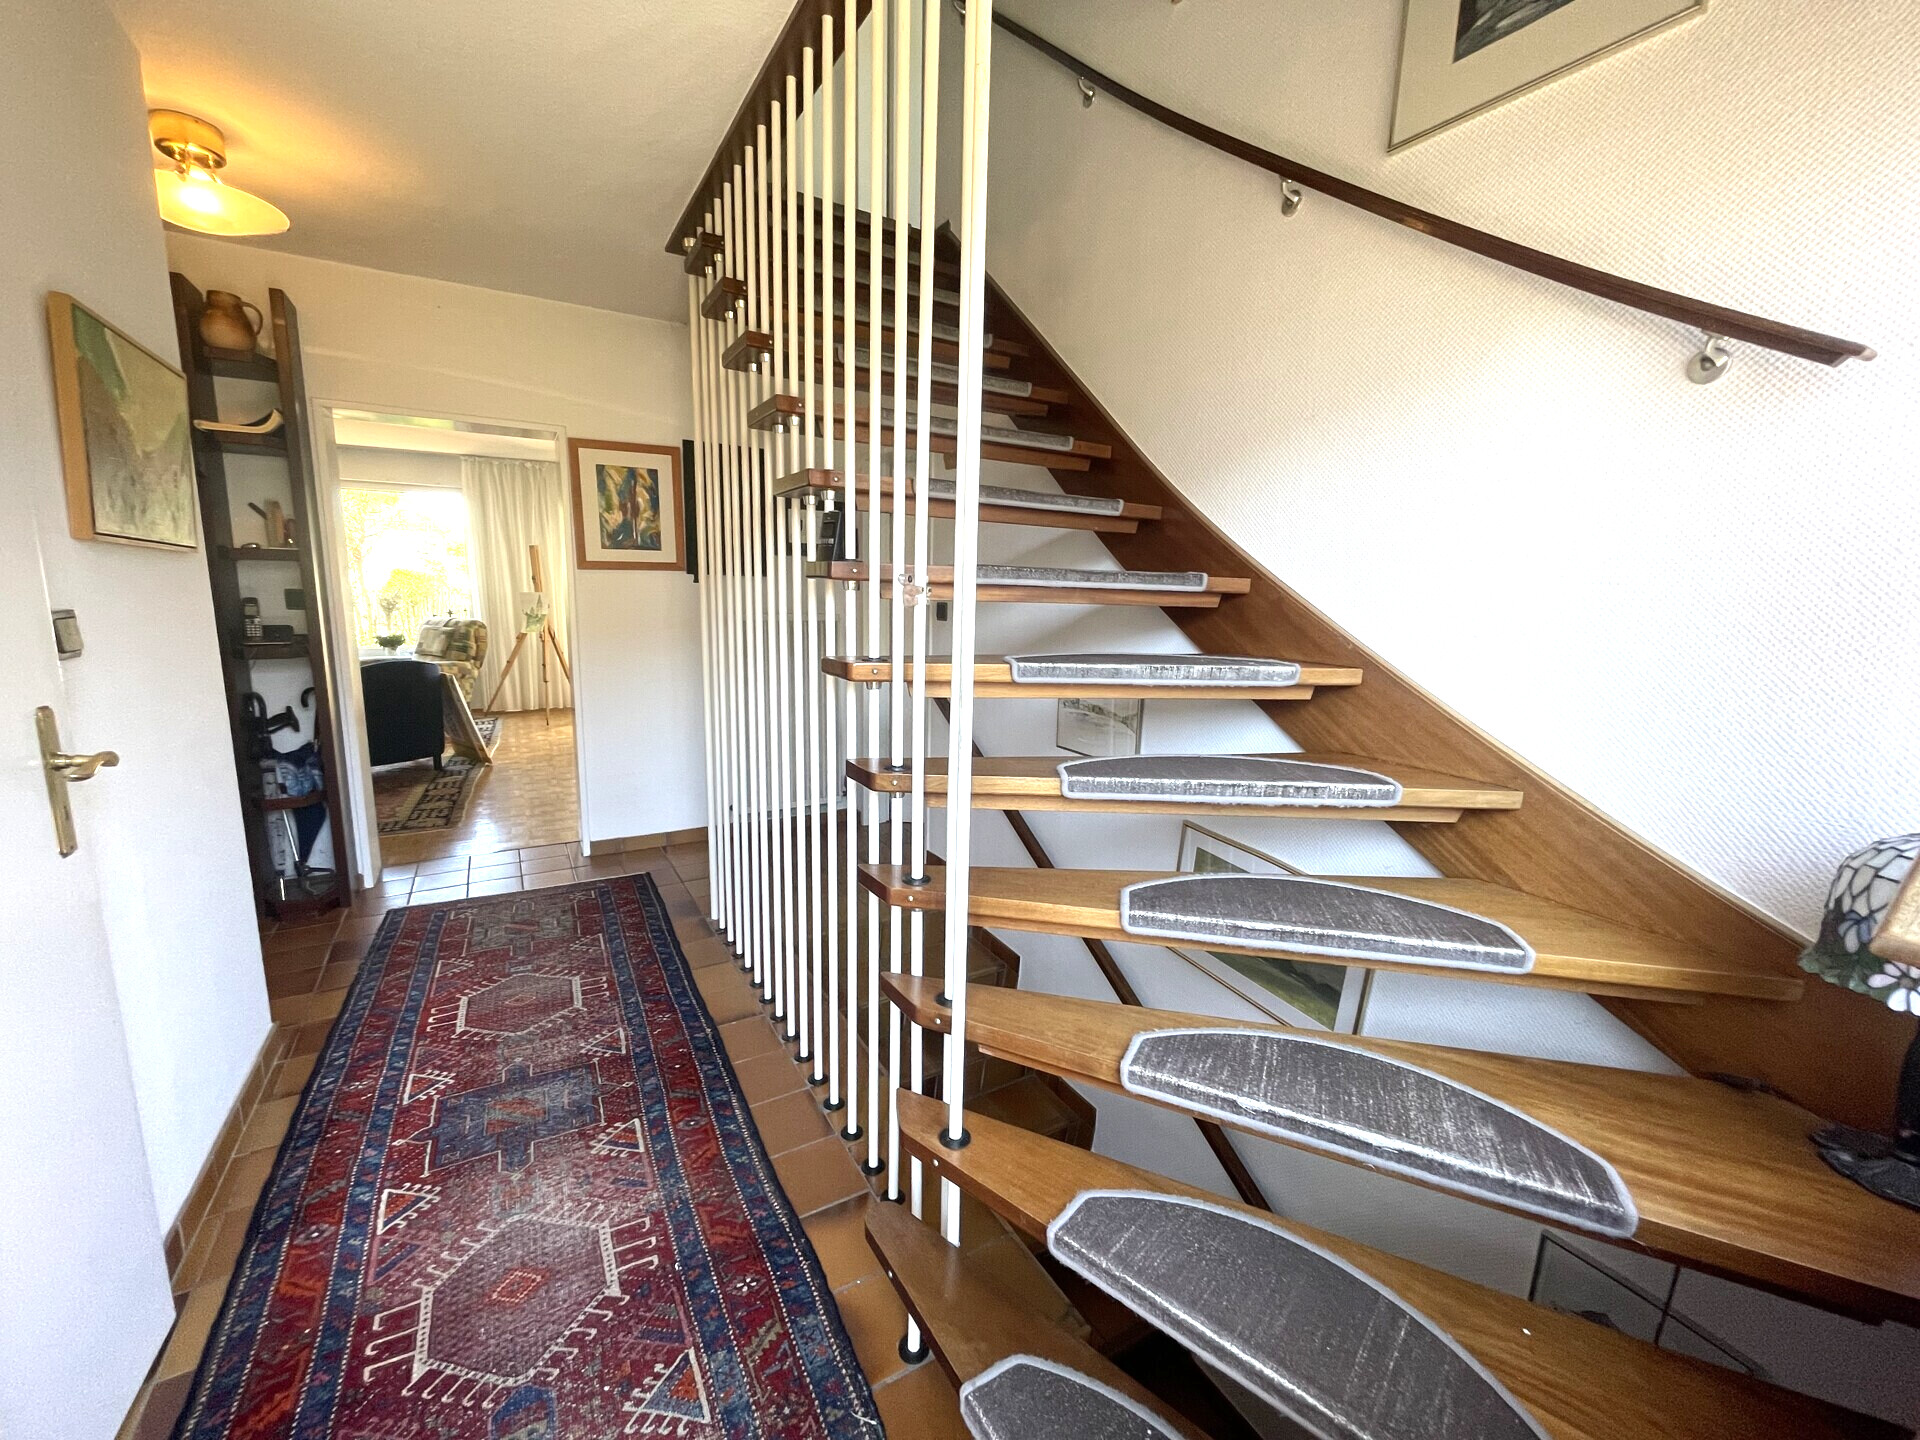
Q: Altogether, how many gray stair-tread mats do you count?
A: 14